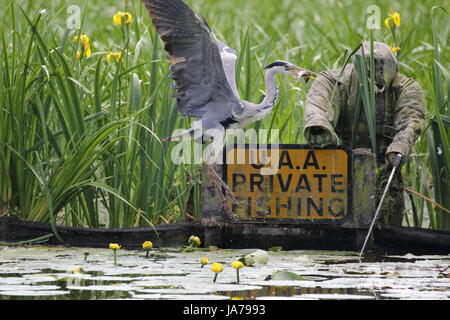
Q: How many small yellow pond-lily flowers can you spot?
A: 6